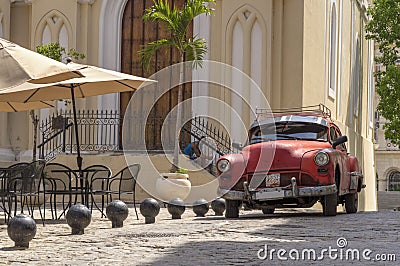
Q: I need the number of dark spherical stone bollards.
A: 7